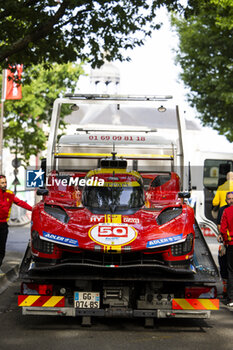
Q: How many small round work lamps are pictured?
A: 2